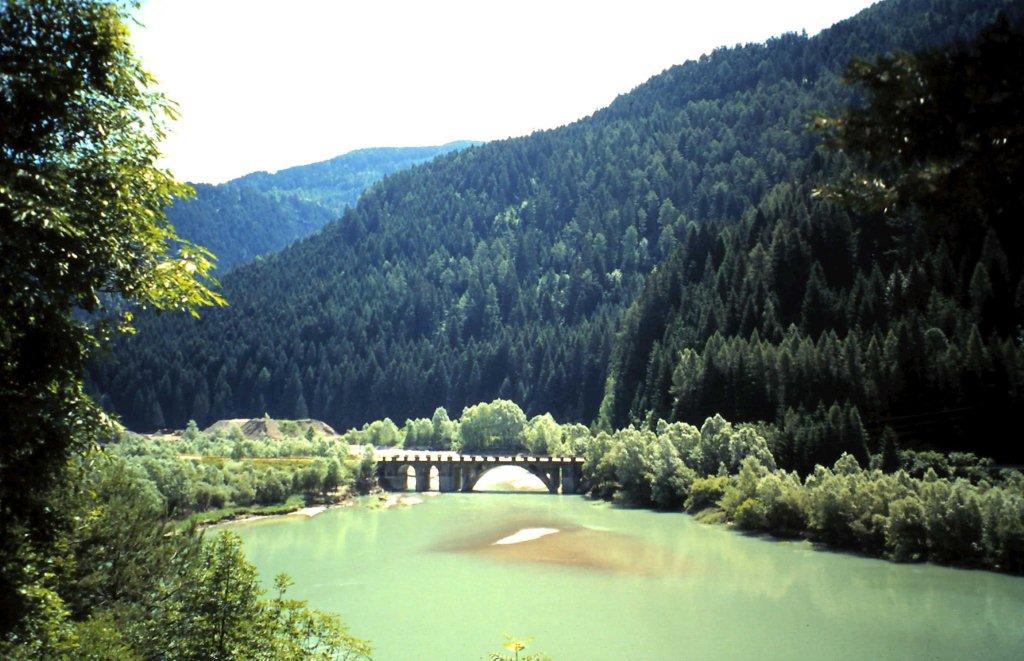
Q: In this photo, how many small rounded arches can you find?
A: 2